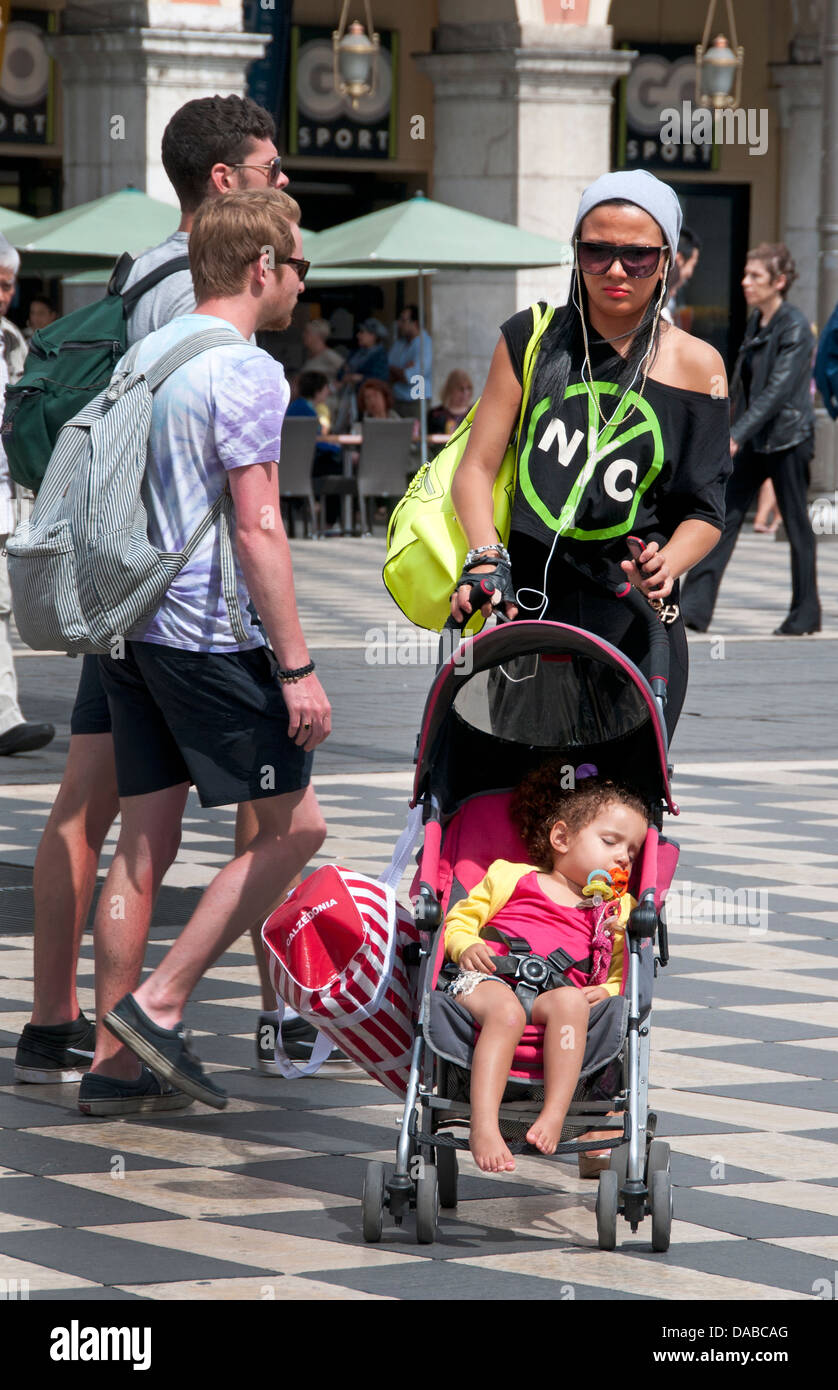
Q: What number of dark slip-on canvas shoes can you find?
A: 2